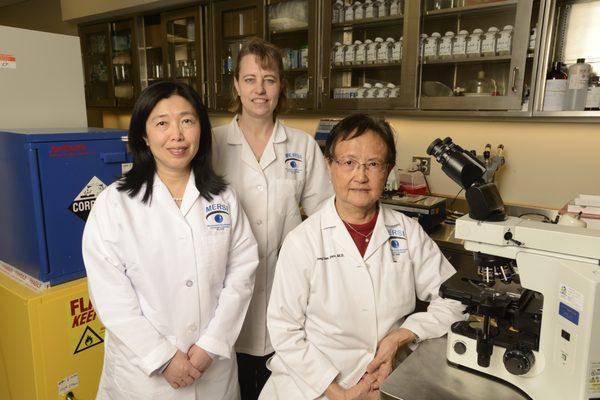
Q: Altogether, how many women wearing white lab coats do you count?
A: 3